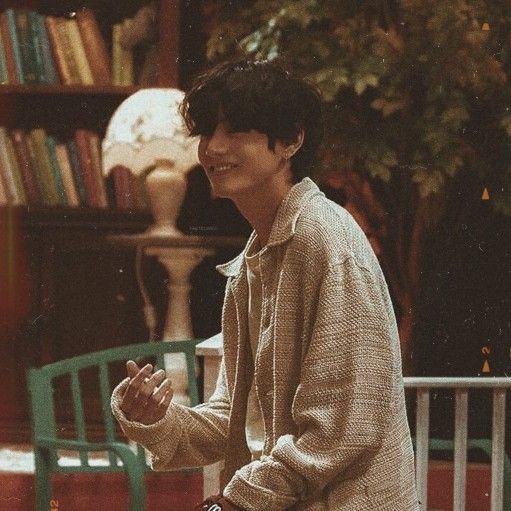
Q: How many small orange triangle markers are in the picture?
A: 3